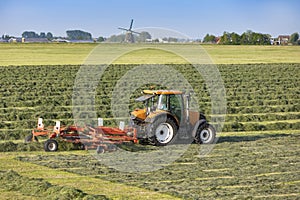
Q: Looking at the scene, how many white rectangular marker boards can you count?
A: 4